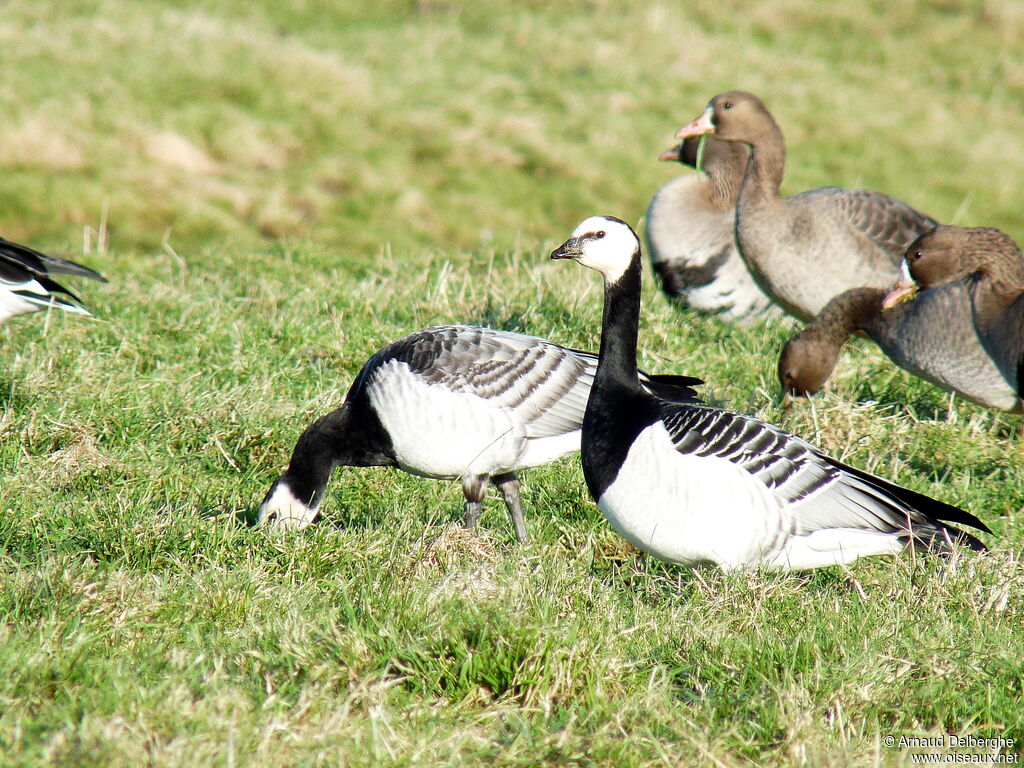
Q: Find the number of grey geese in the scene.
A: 4